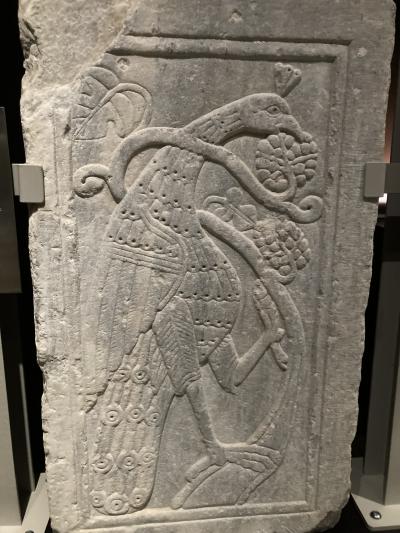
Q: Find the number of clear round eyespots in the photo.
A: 11